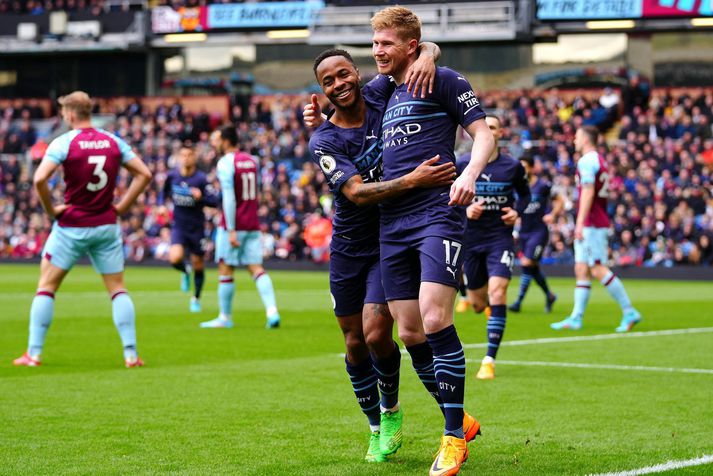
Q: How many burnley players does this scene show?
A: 3